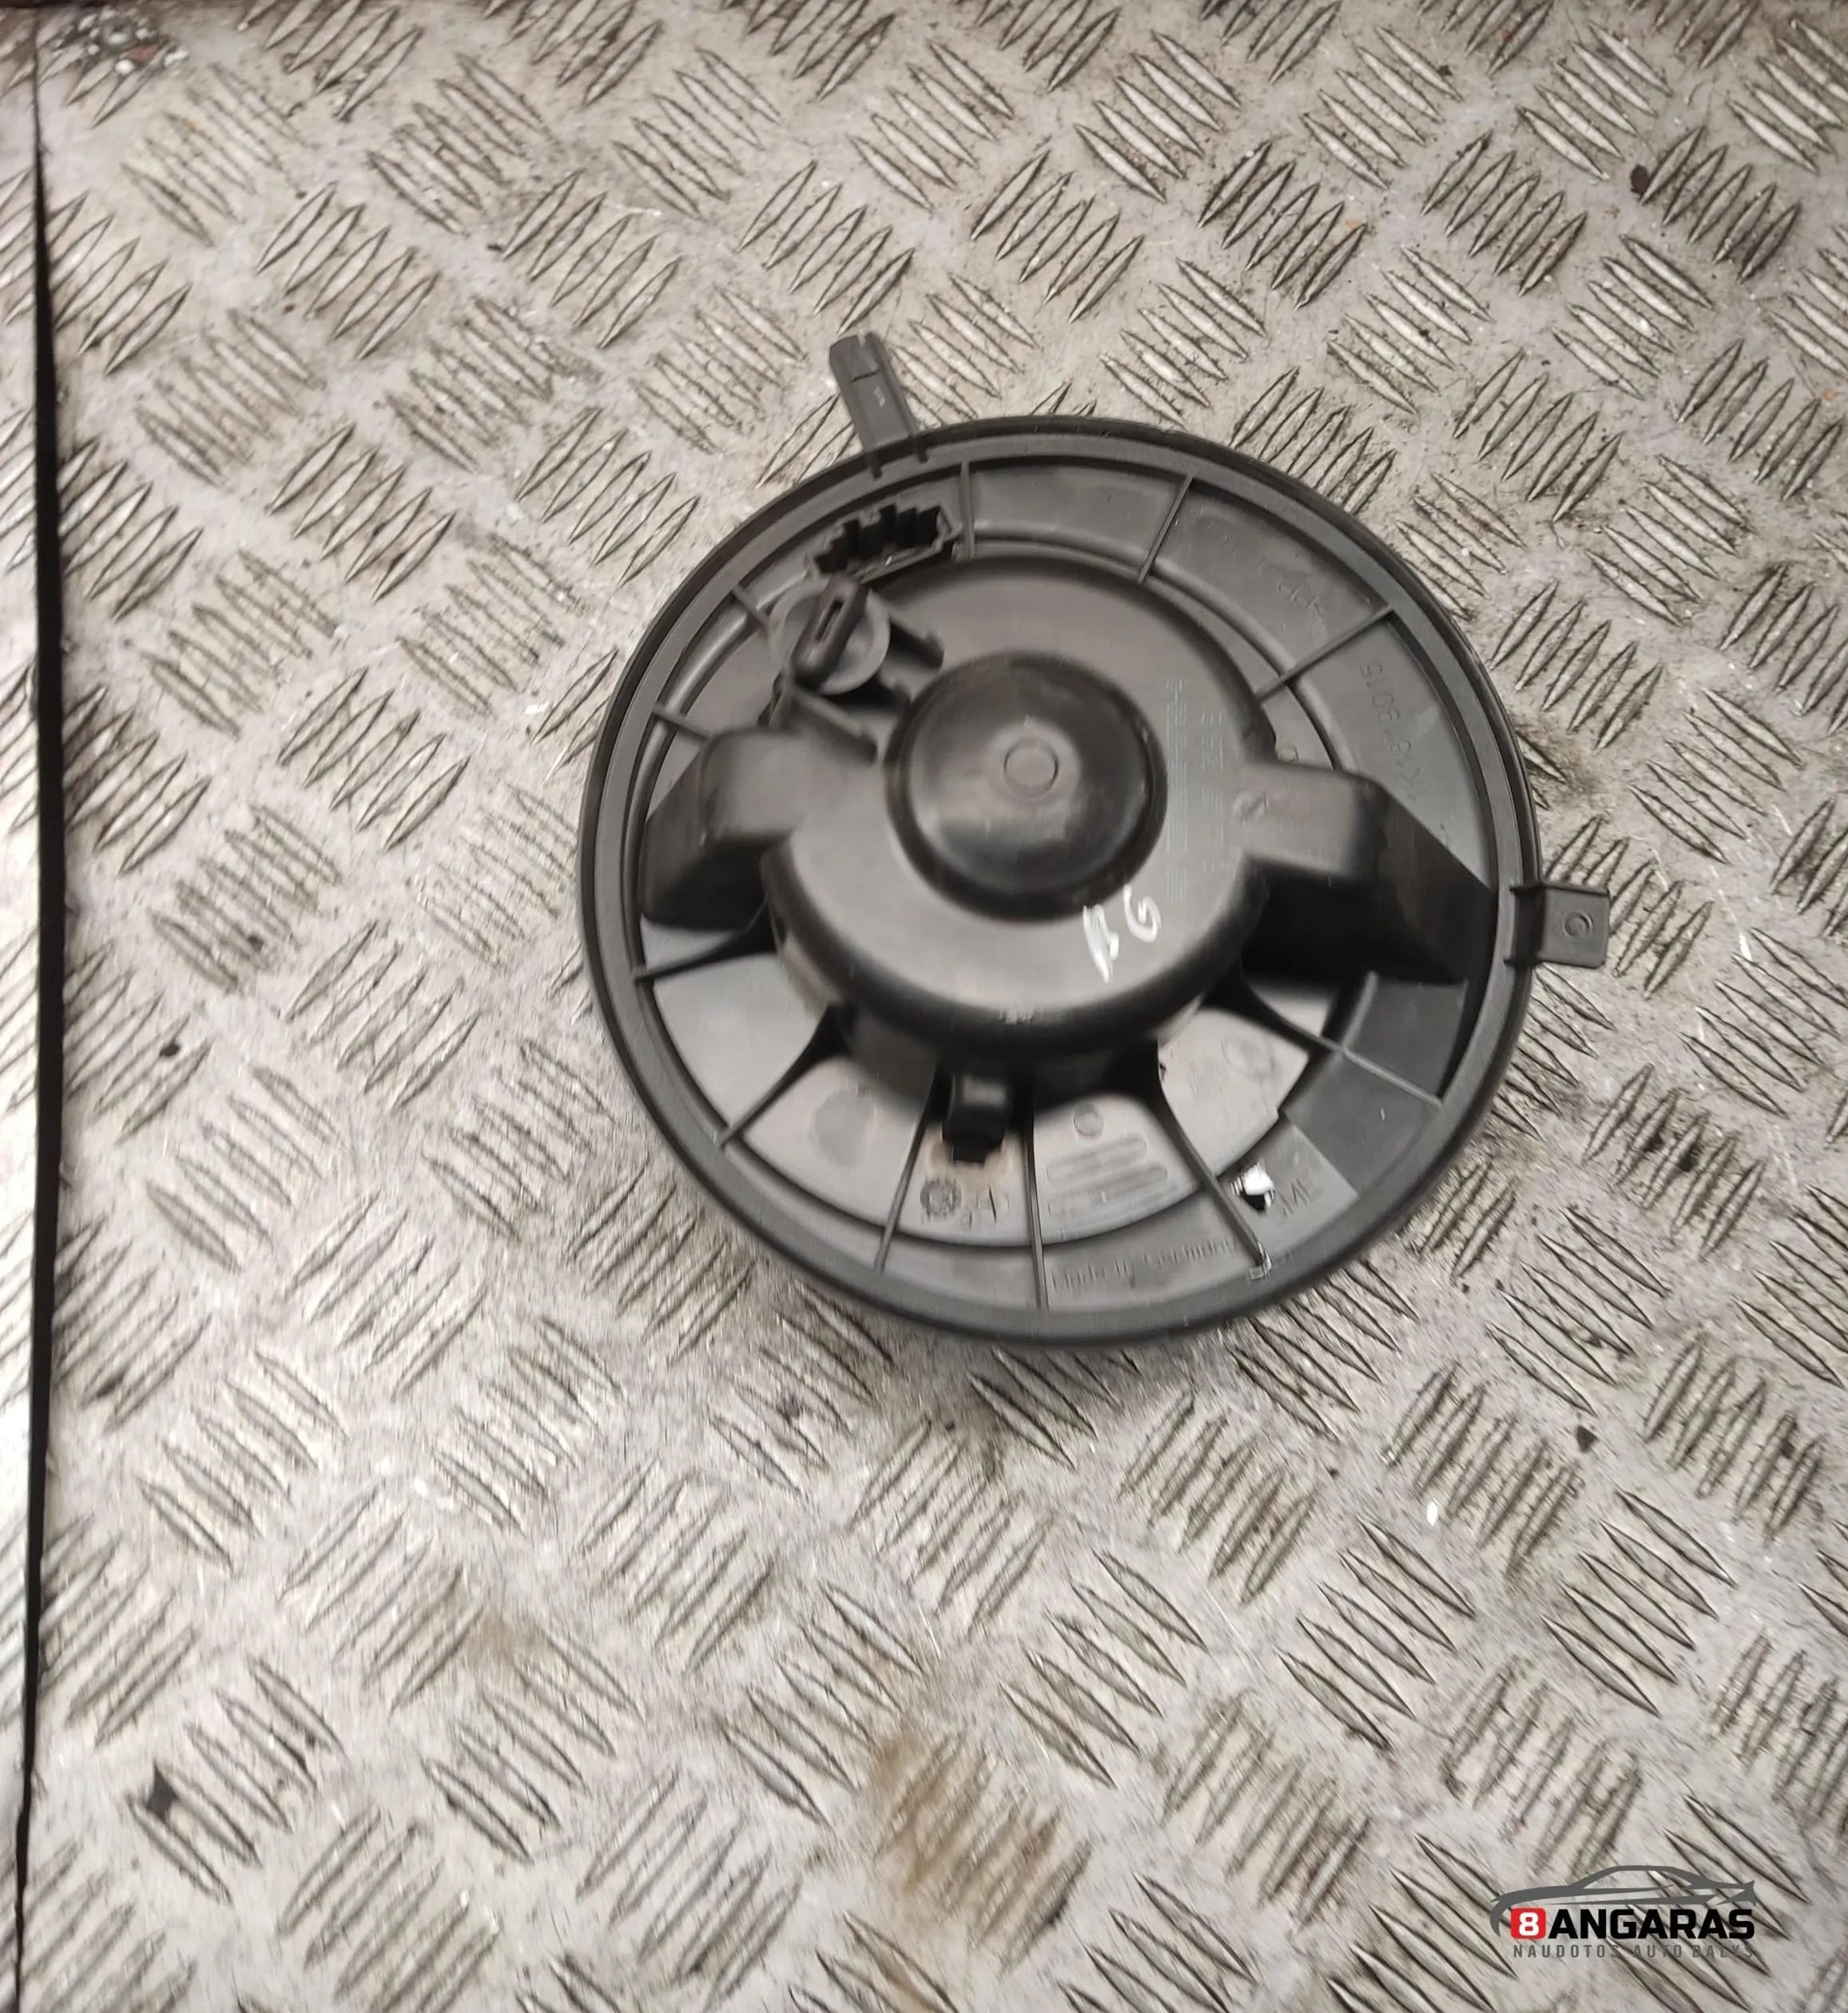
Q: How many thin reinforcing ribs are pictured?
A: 11